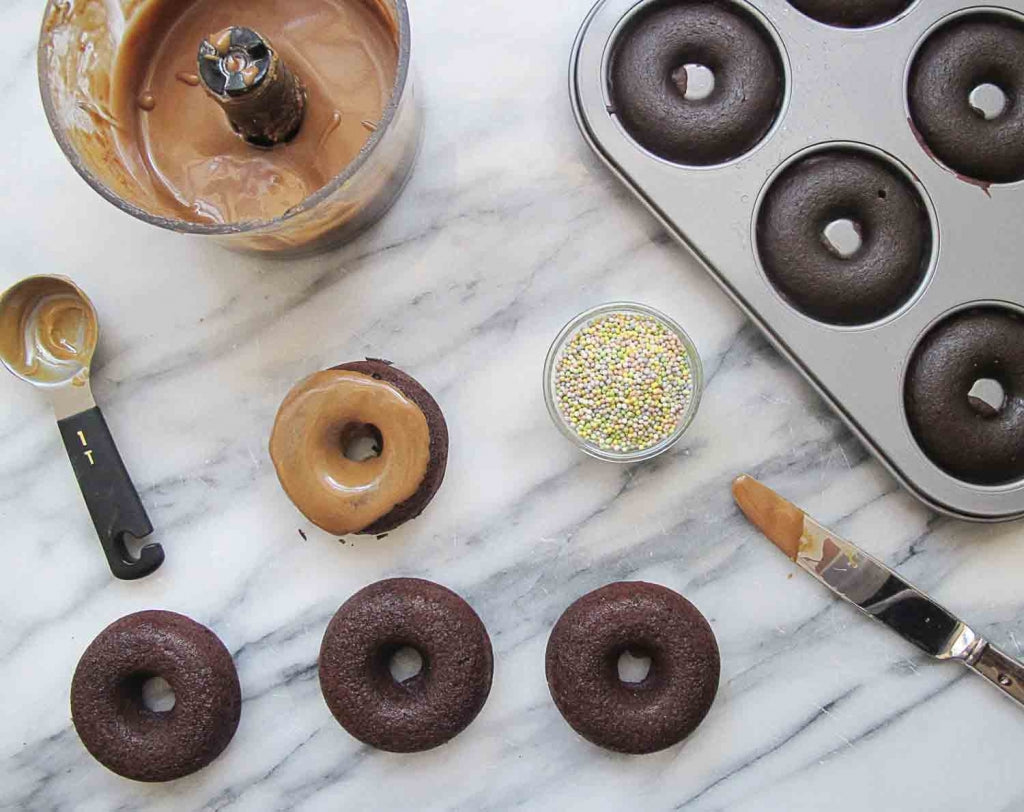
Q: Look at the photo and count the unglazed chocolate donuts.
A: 8